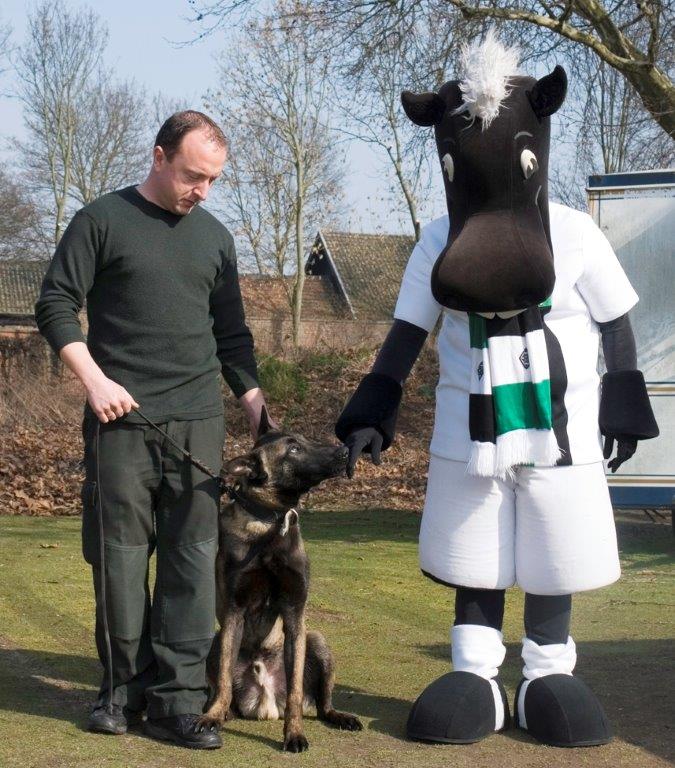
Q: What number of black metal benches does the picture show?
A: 0